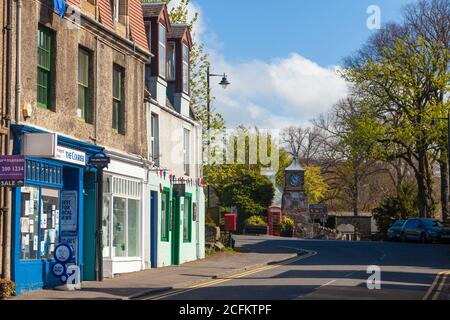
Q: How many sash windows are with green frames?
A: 3